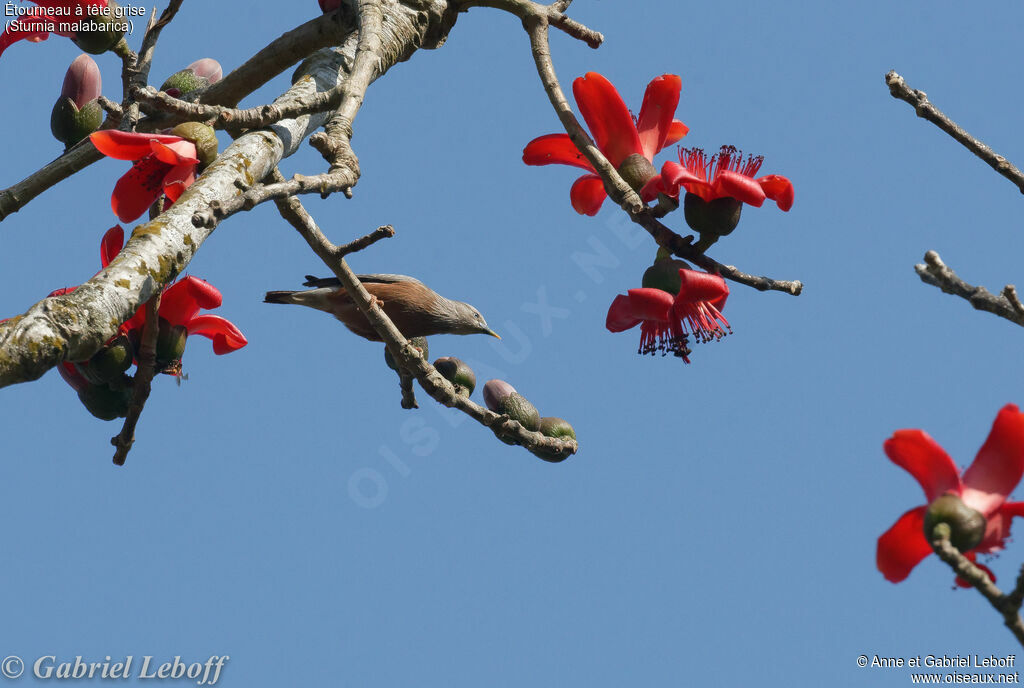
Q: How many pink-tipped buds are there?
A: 3